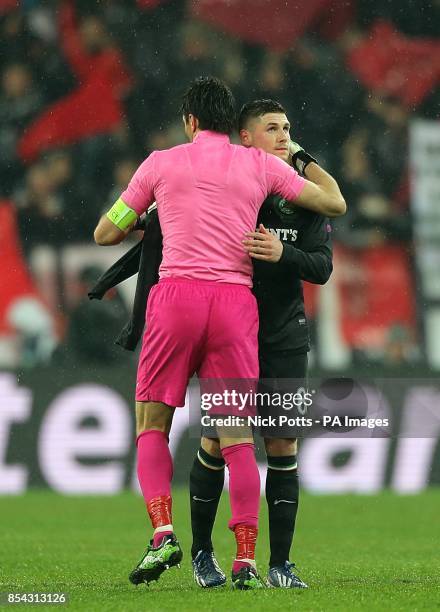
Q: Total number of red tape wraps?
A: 2